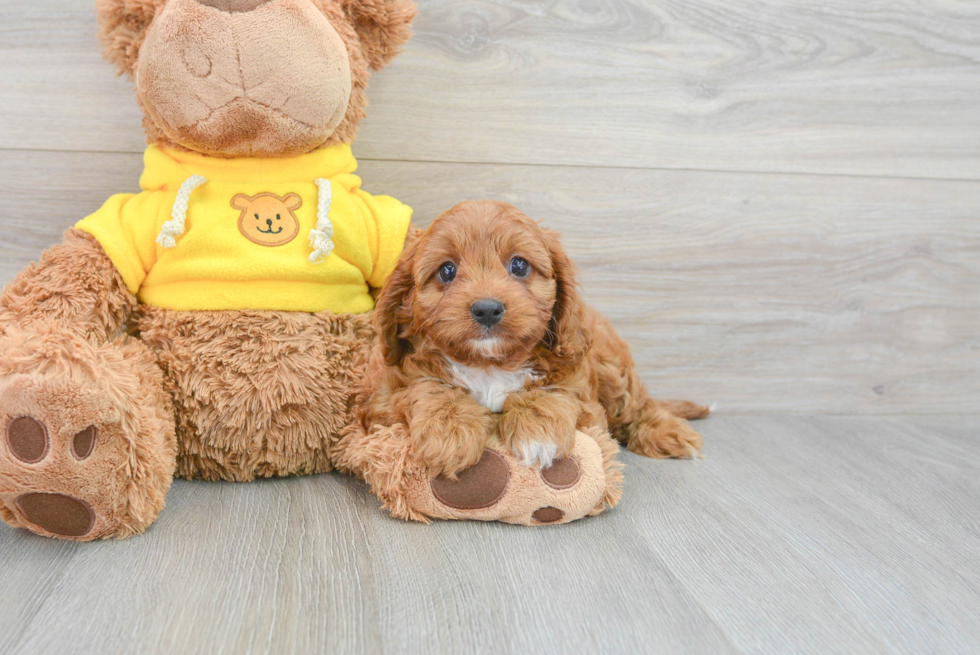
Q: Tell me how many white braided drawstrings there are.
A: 2